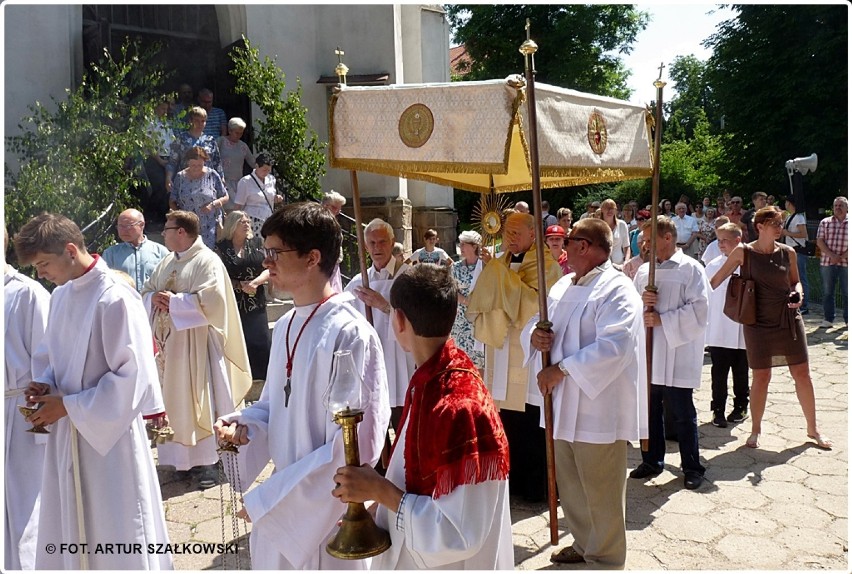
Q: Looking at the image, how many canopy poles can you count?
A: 3